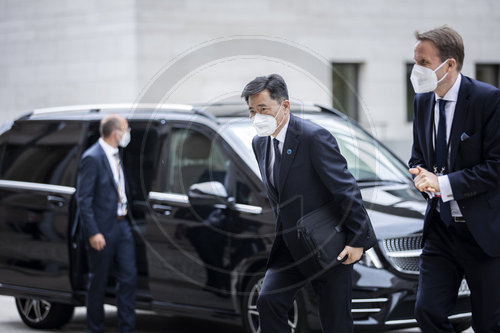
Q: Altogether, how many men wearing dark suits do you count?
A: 3